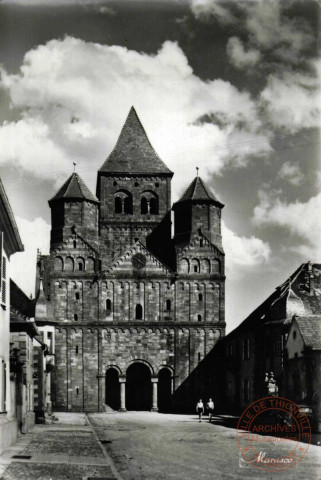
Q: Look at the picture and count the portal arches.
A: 3